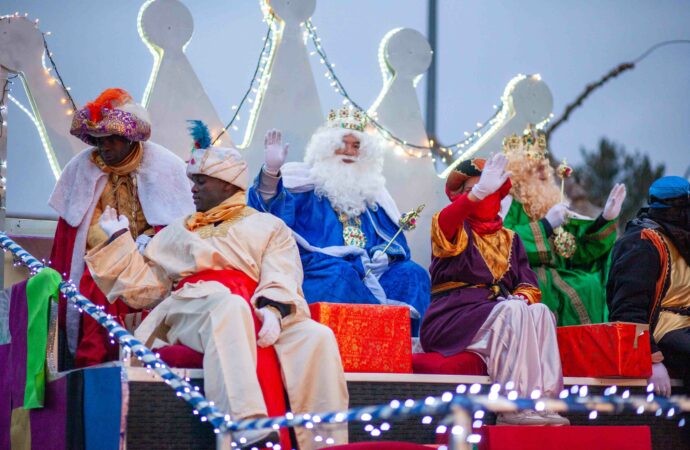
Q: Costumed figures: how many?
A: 6